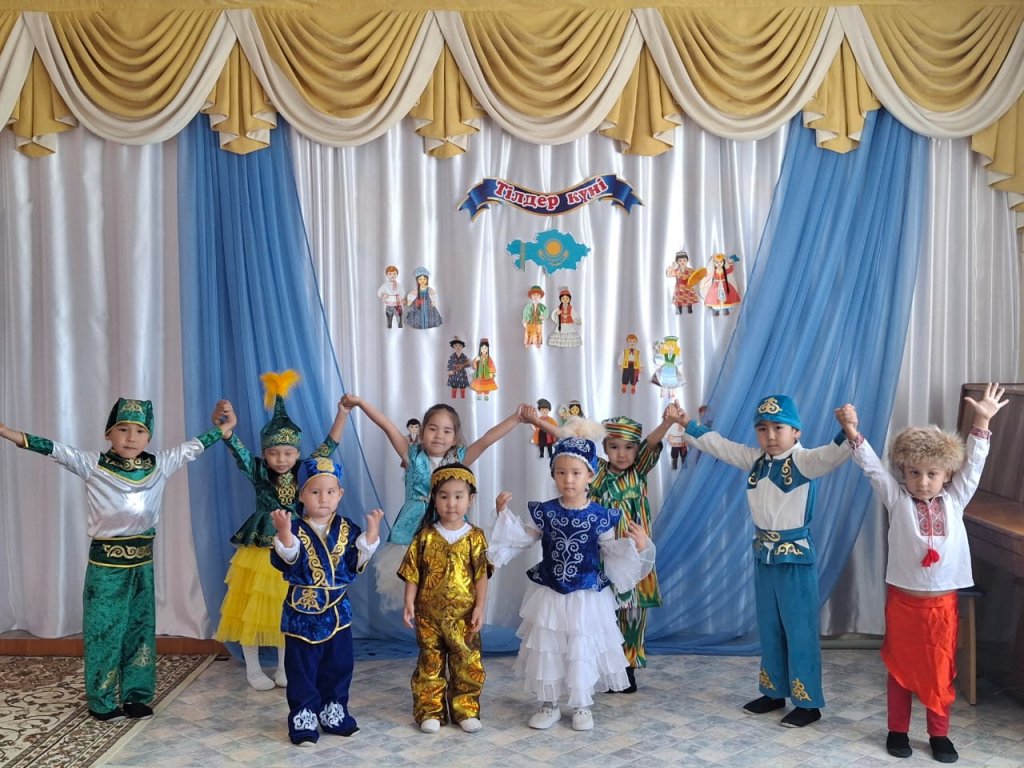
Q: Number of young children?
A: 9